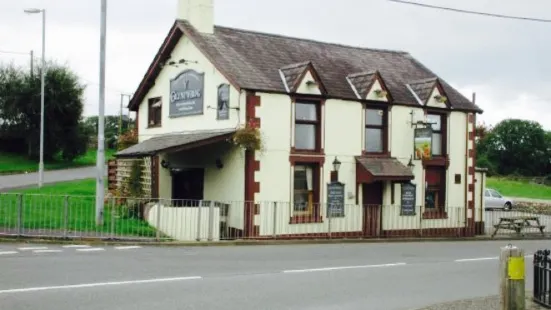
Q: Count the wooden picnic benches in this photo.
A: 1